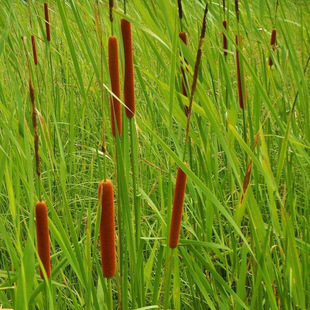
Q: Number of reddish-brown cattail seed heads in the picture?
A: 11